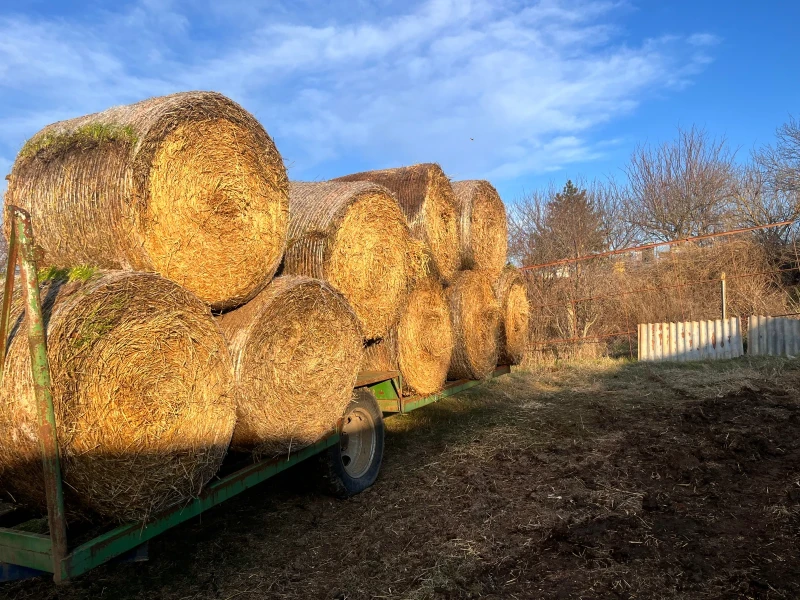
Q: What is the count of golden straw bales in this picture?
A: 9